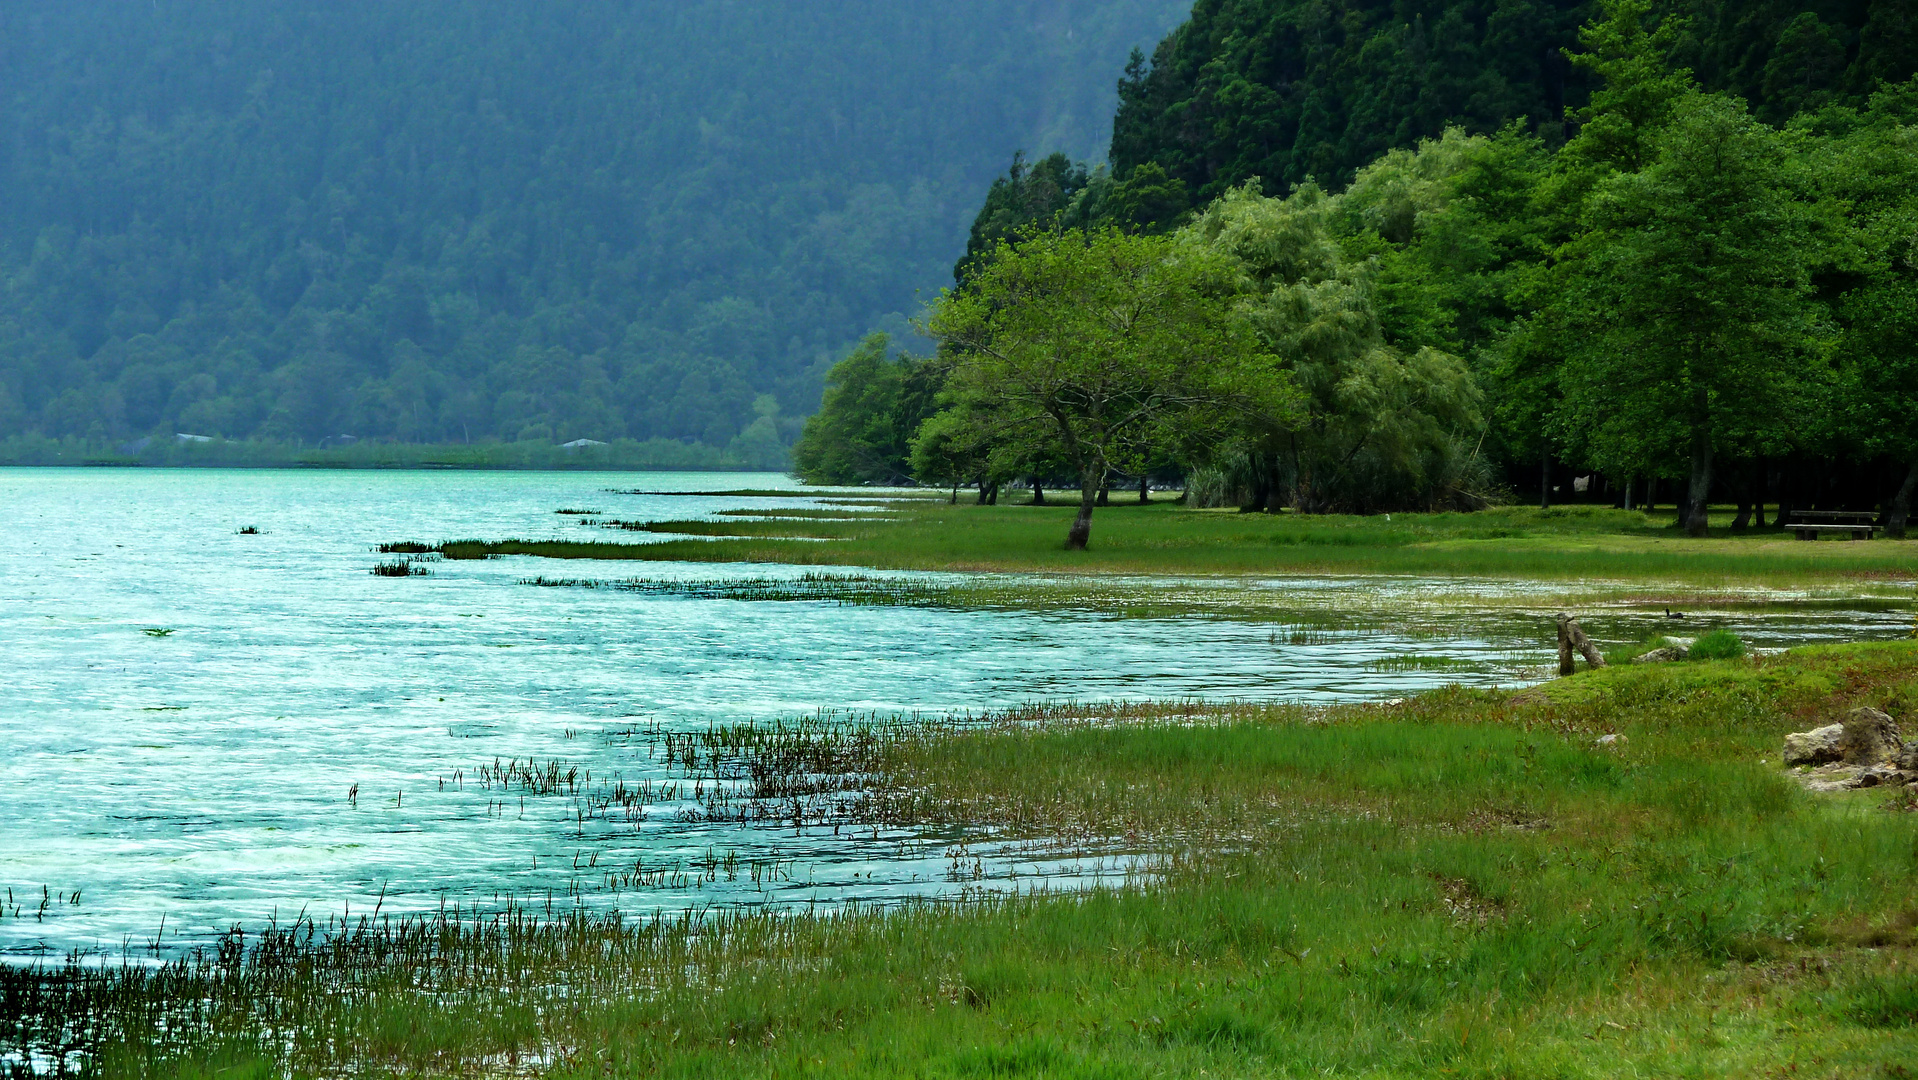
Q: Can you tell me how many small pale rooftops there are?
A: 2